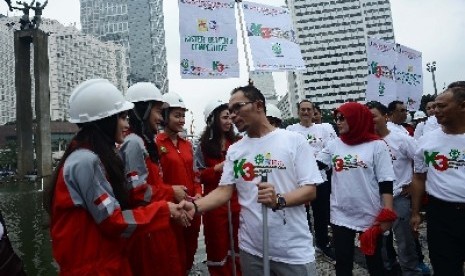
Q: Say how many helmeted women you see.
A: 4